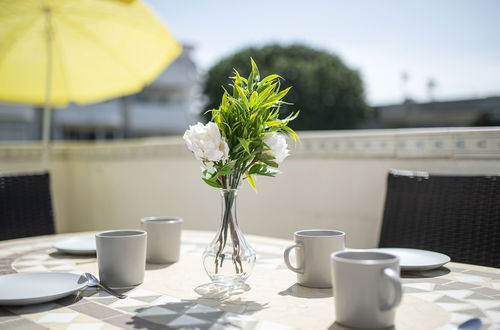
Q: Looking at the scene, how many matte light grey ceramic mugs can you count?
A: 4